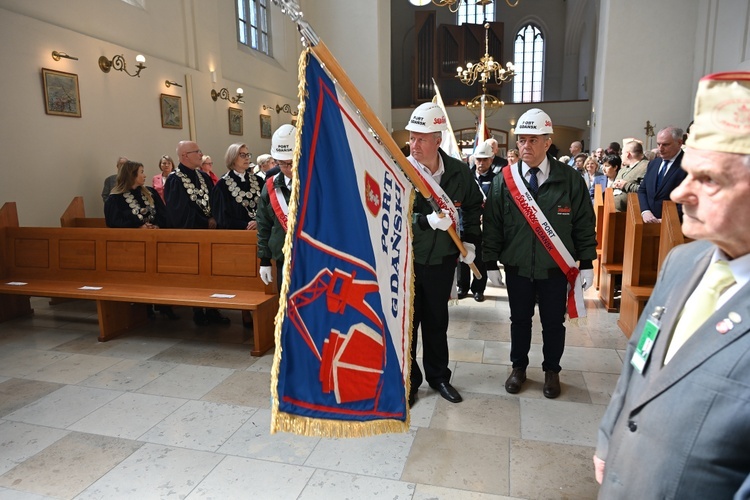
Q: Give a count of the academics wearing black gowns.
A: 3